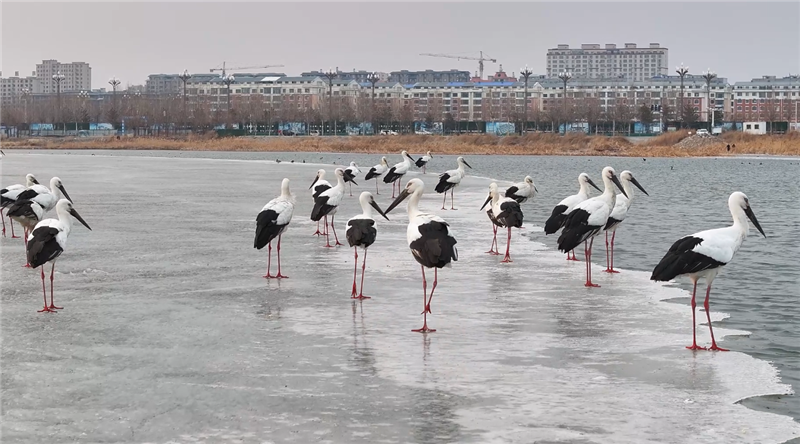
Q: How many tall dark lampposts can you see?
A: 10